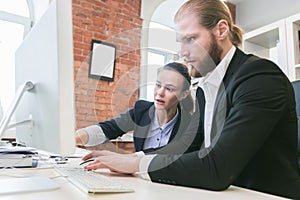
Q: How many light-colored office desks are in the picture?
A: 1